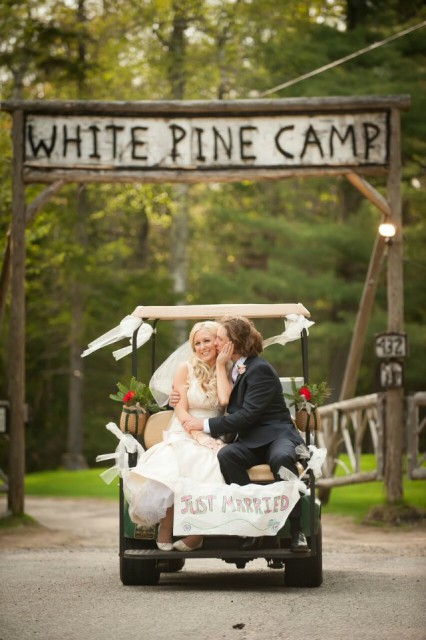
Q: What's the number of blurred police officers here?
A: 0